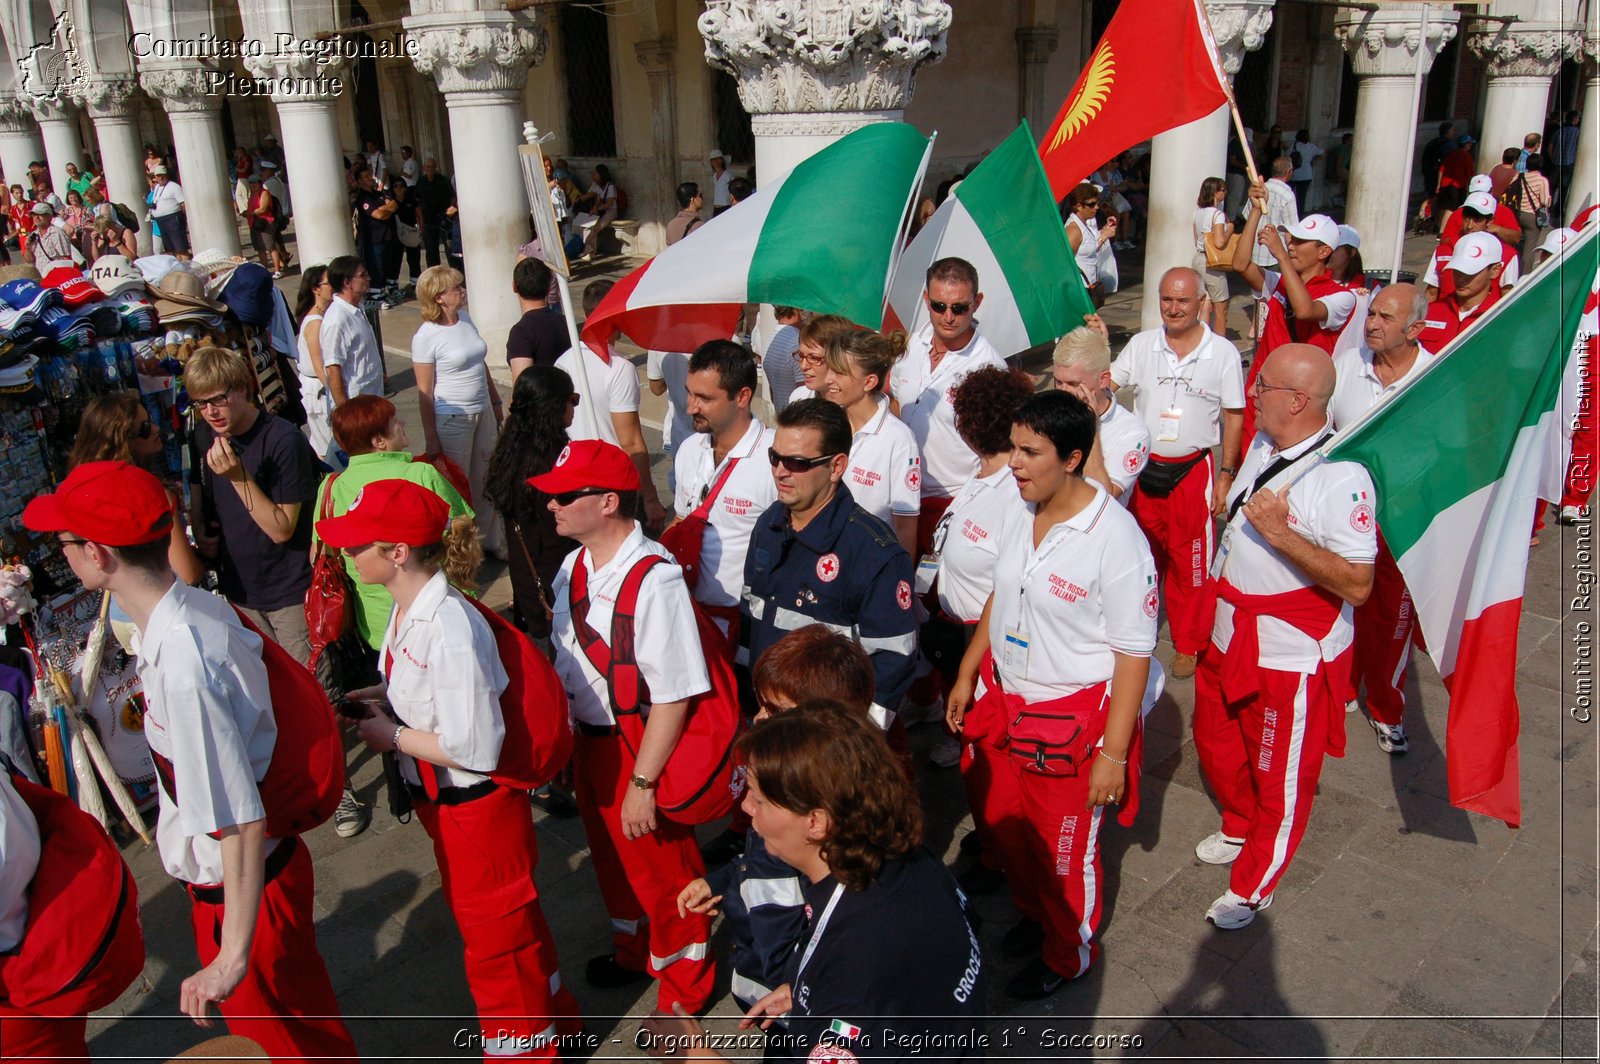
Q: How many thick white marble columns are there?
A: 11